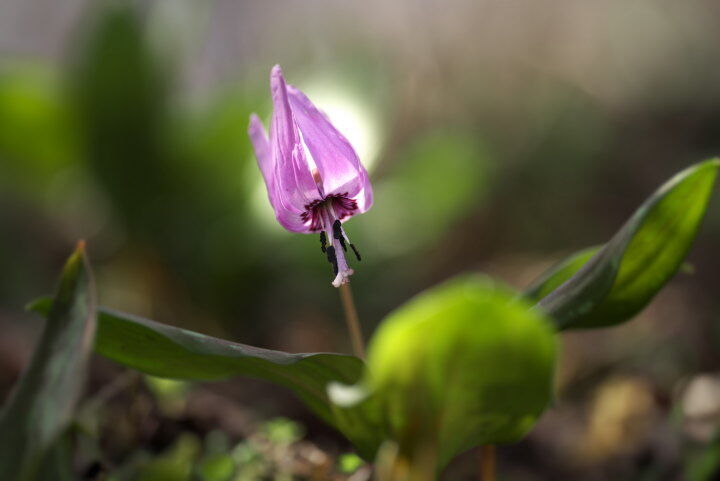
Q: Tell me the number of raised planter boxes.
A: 0